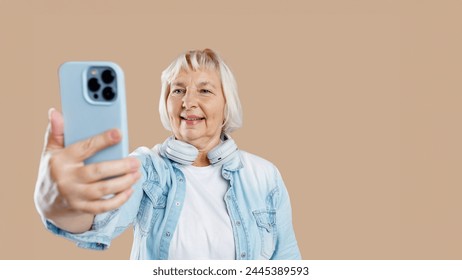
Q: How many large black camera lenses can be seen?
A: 3